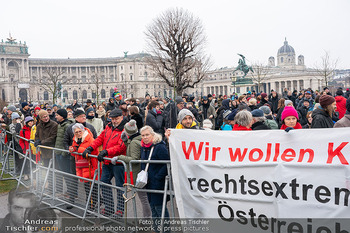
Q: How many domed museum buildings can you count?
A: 1